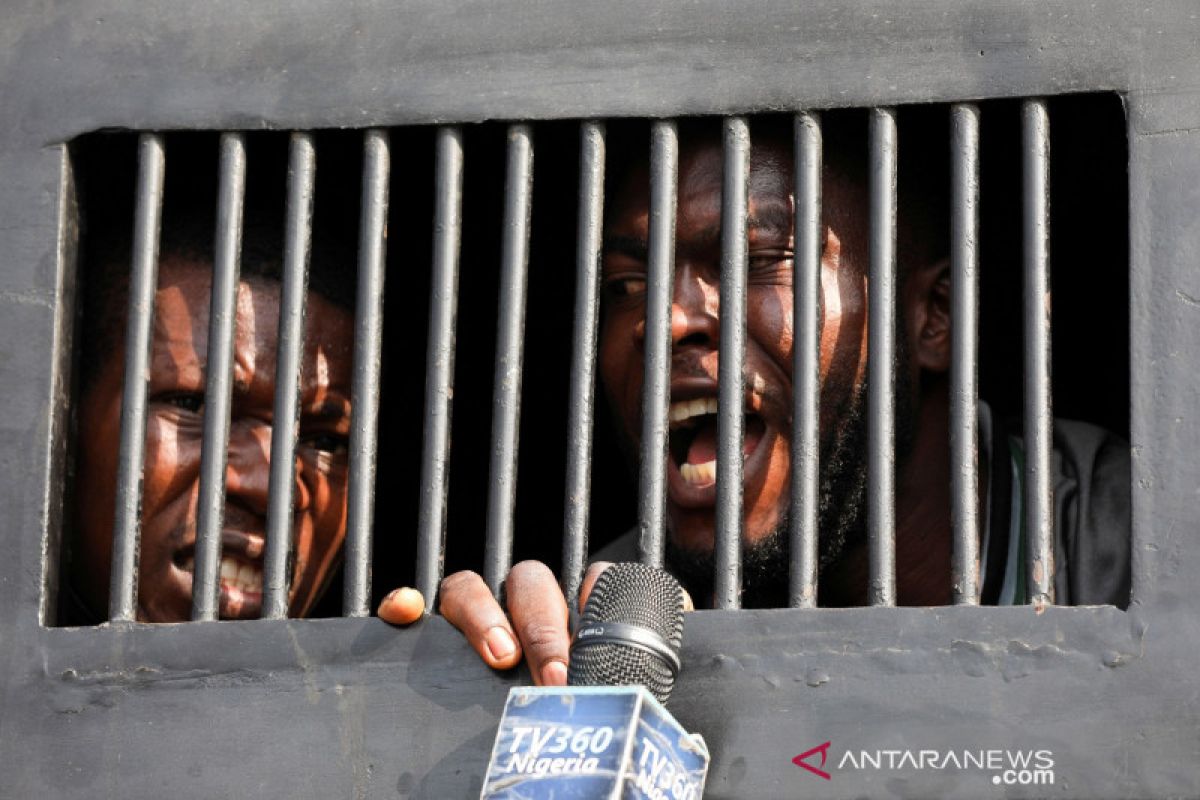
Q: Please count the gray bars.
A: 13